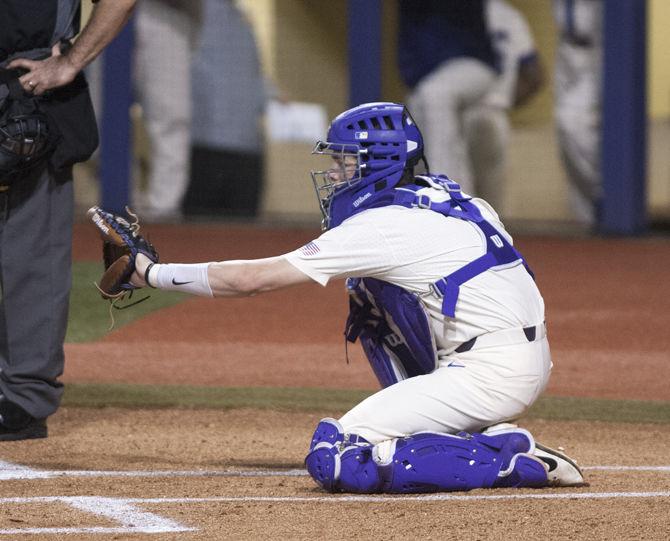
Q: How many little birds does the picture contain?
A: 0